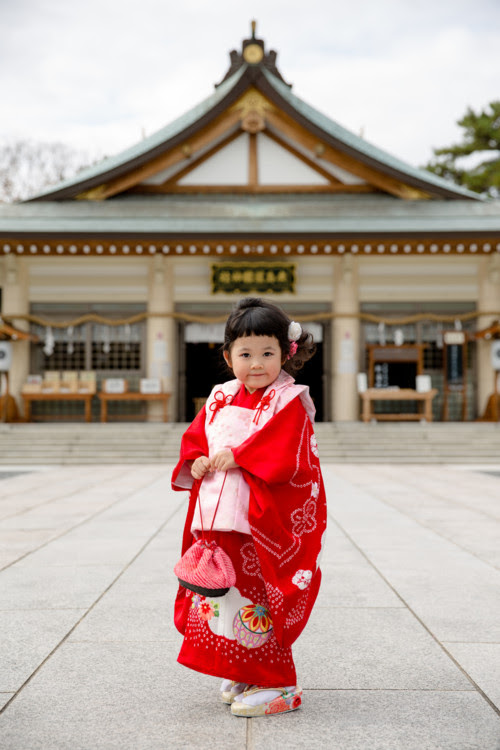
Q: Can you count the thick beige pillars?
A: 4